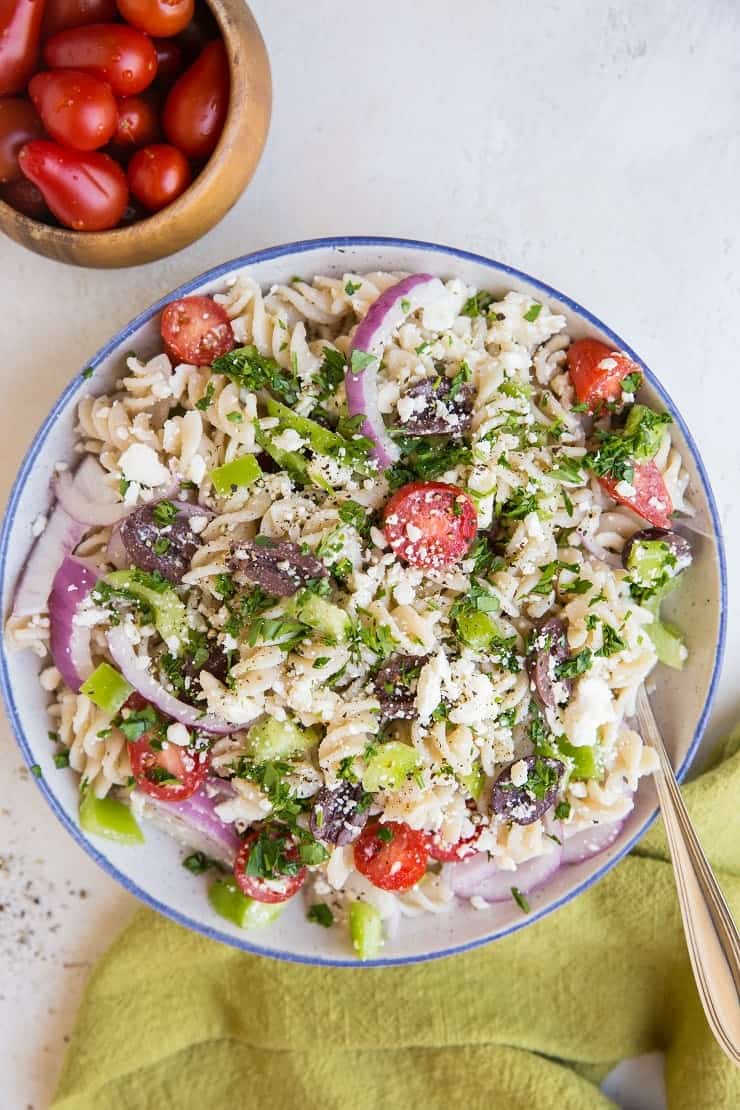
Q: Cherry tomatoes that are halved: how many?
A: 8